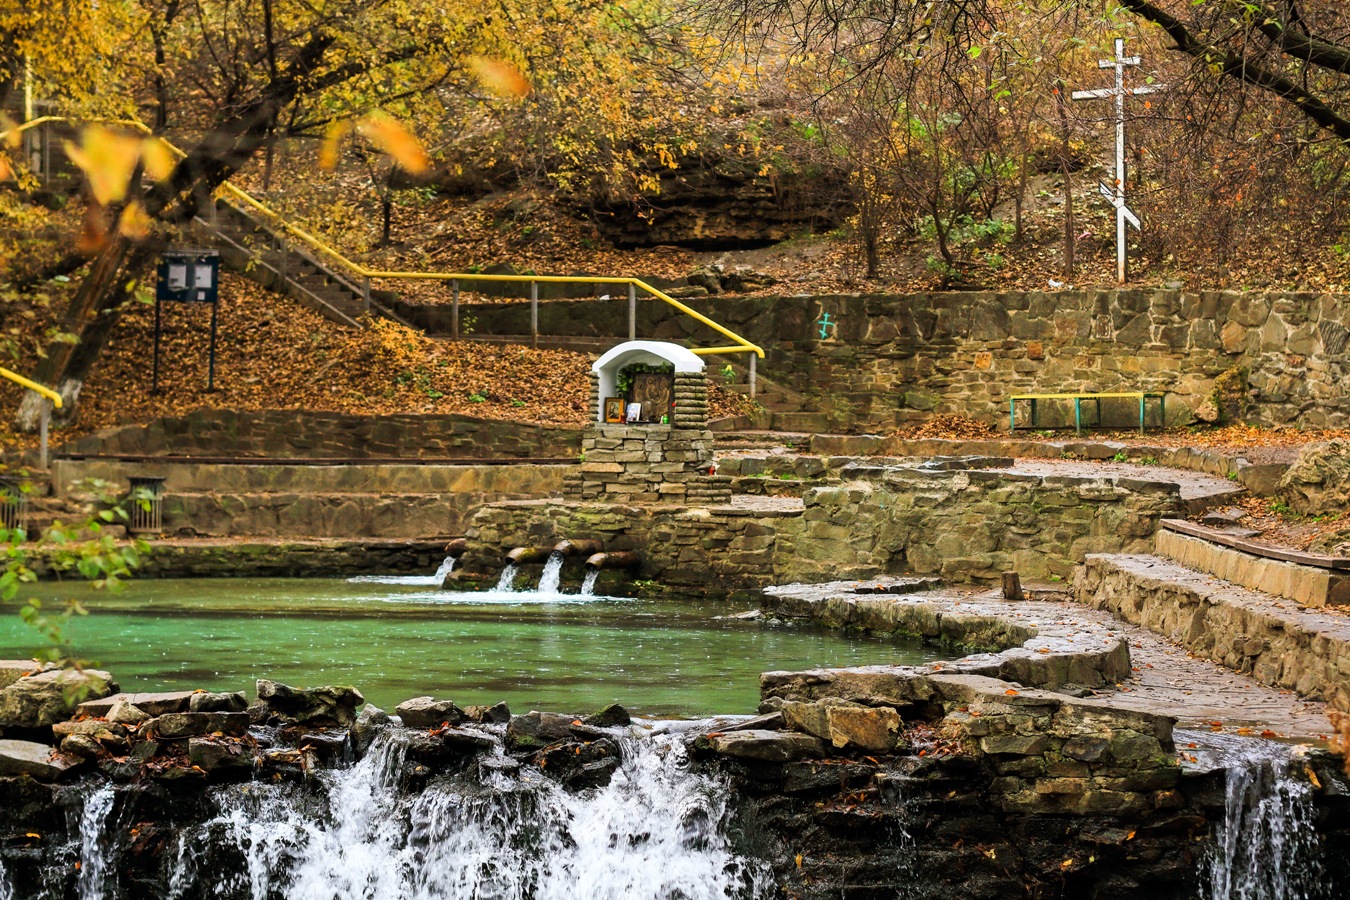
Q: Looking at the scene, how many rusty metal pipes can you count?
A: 4